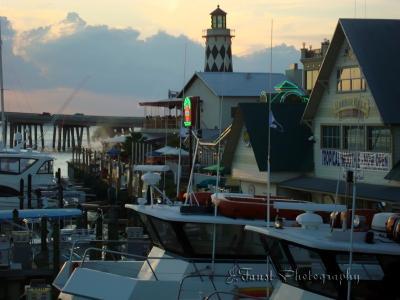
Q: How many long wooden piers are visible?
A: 1